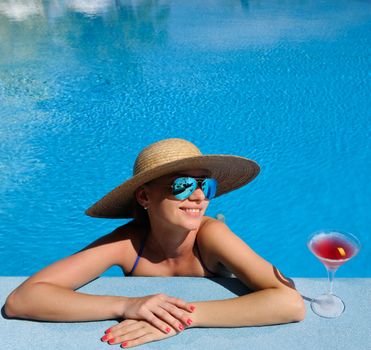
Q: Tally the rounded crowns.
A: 1